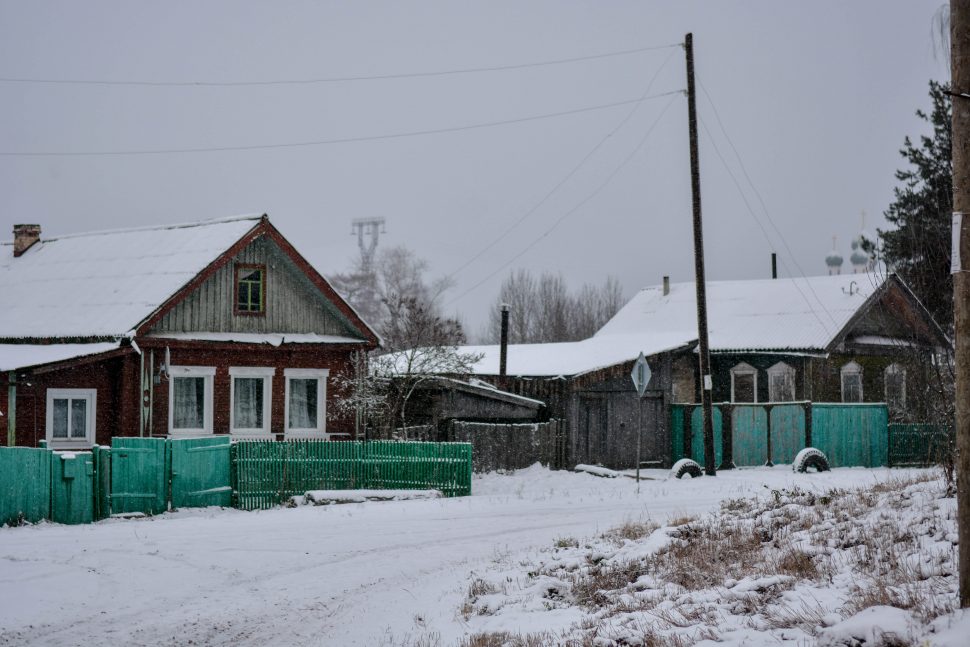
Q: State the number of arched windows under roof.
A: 4